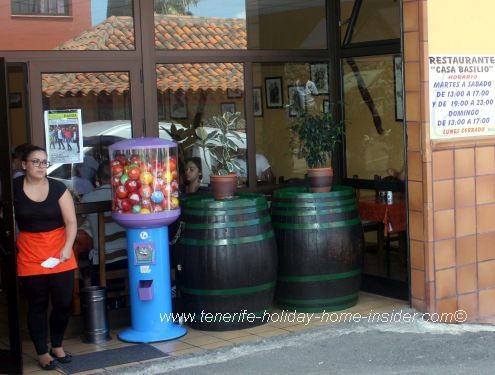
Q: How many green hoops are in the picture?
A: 13